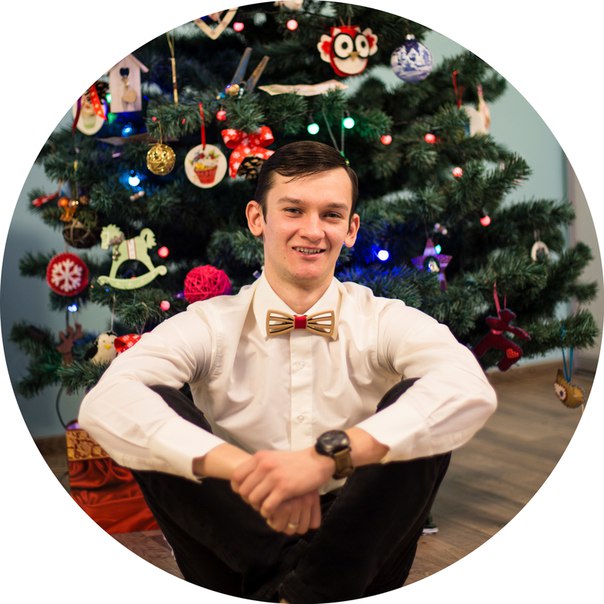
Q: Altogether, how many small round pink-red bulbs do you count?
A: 9